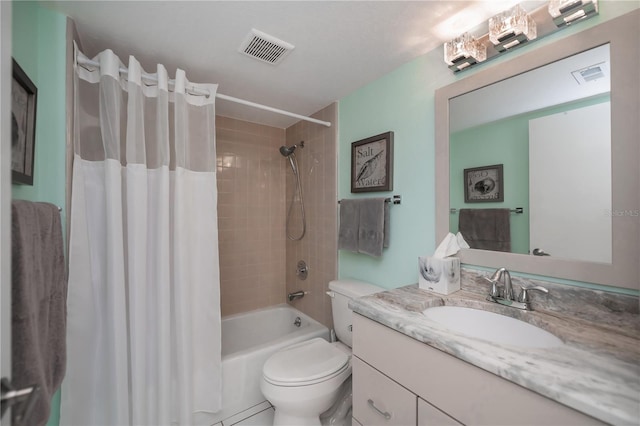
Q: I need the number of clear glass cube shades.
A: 3